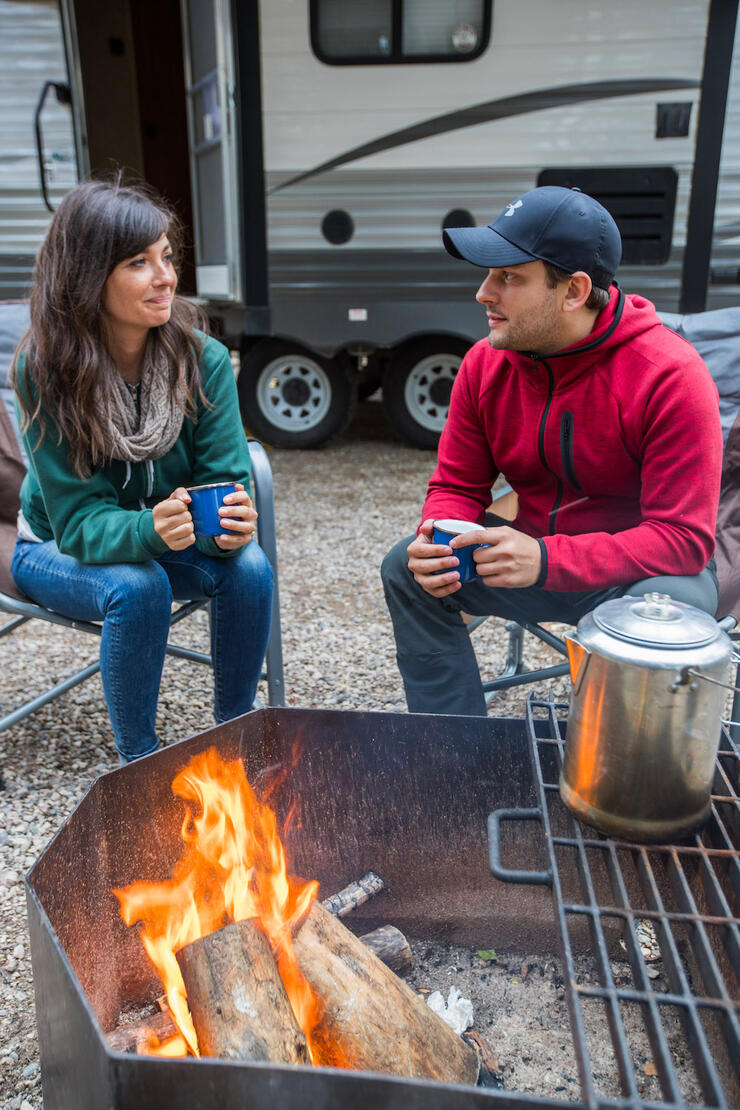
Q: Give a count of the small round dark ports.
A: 2